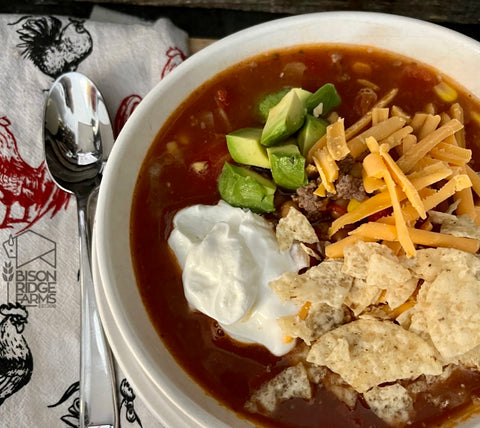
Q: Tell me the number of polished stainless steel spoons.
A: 1